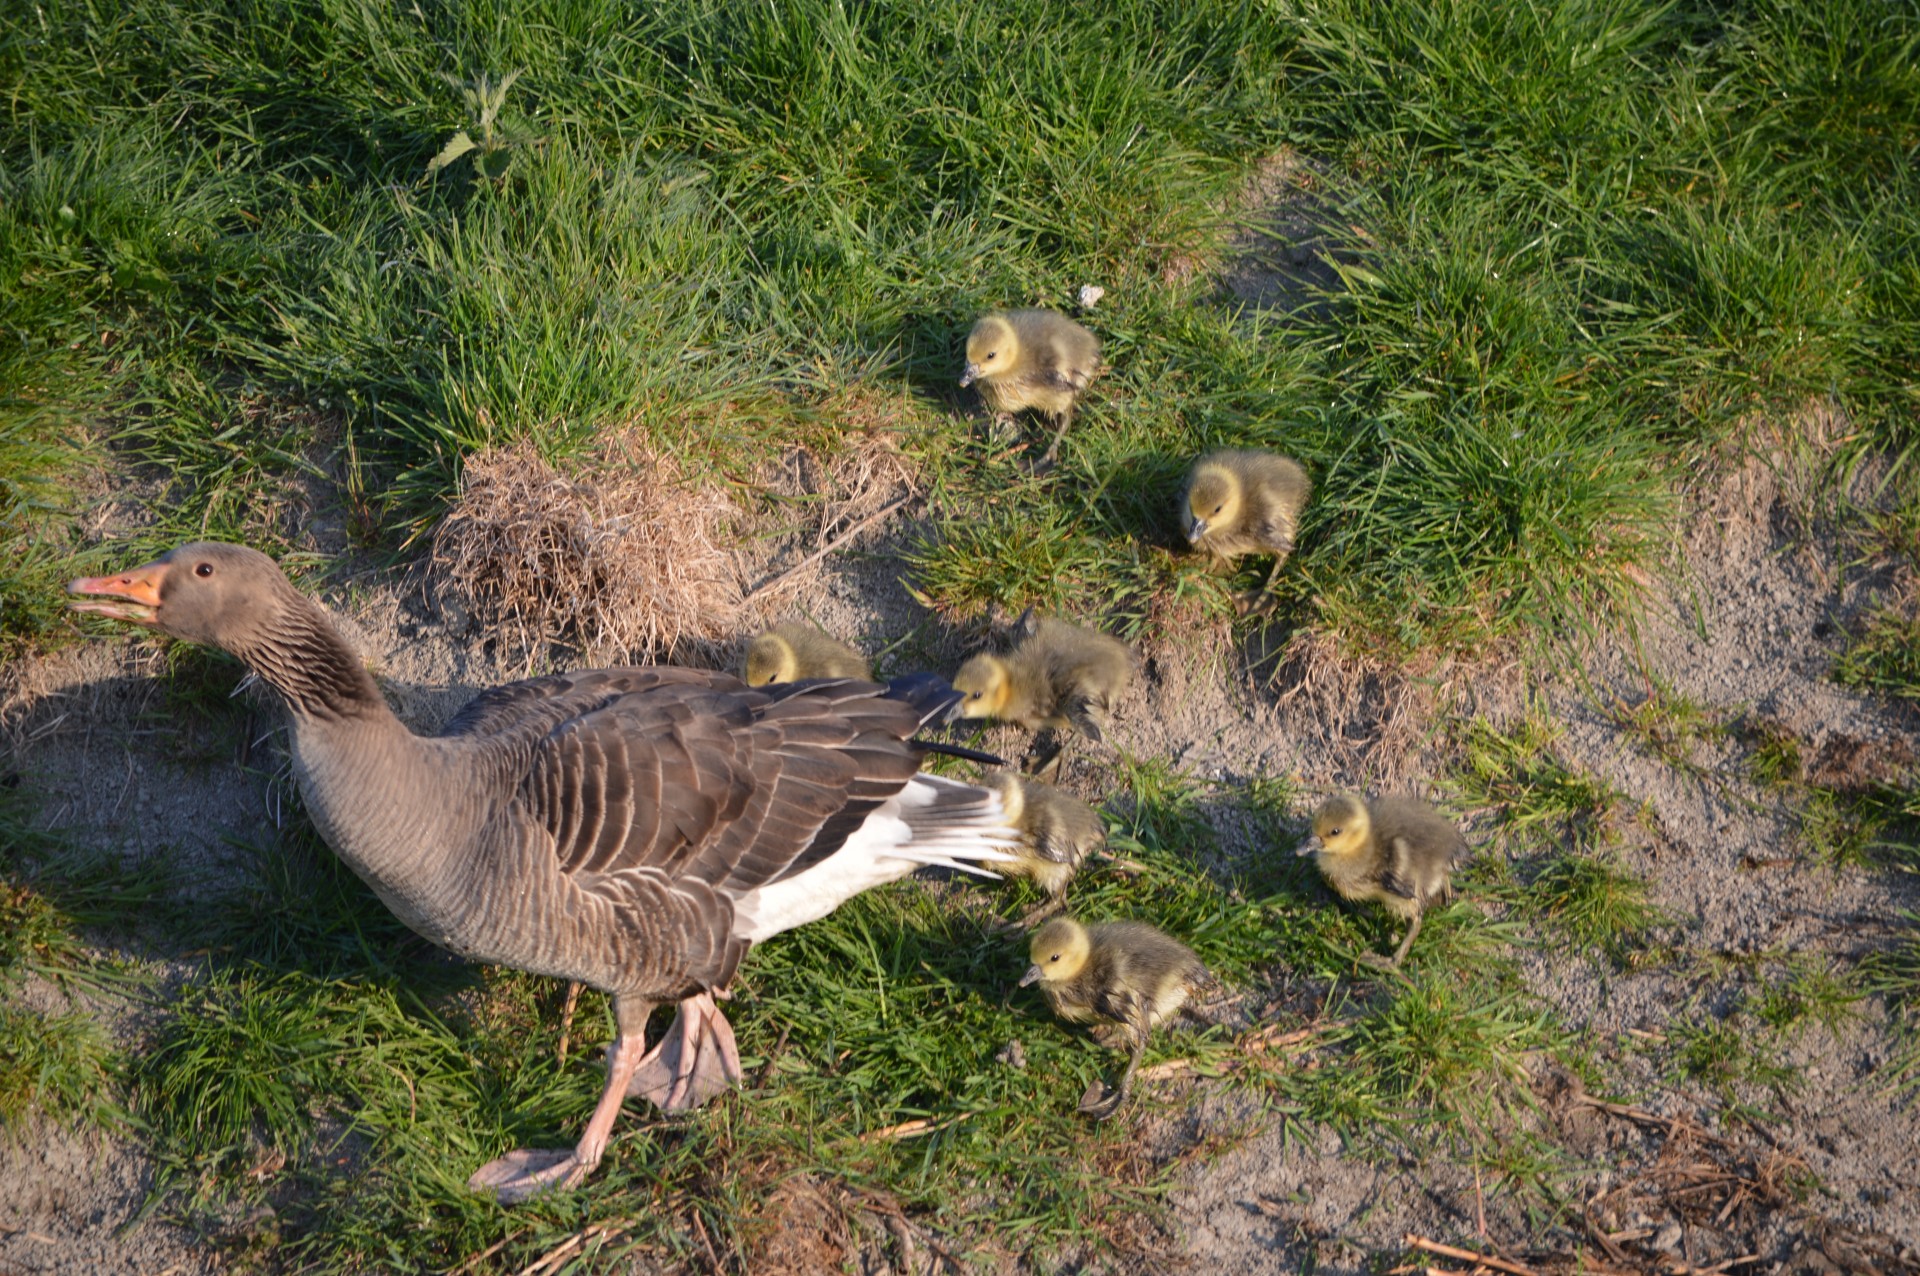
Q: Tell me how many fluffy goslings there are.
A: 7